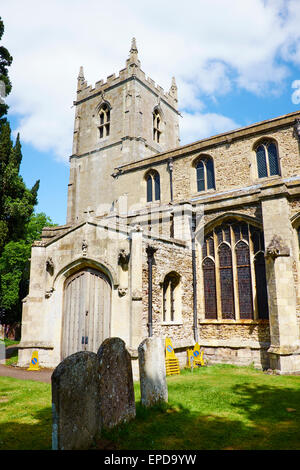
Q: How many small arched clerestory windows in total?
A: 3